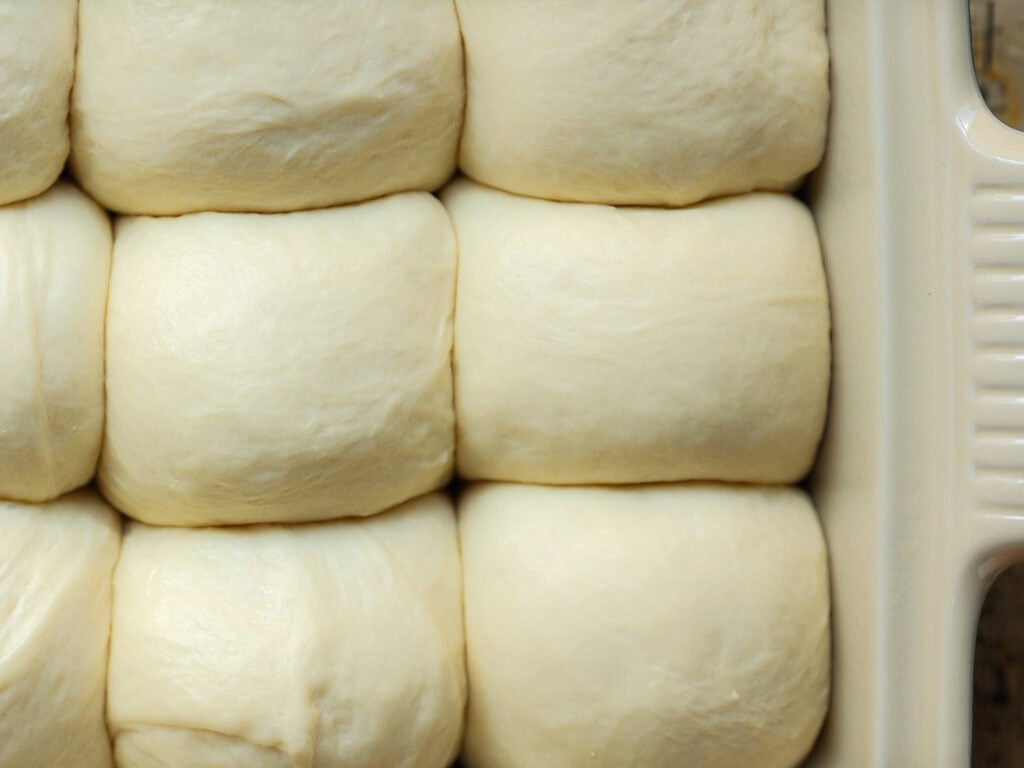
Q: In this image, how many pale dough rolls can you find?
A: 9